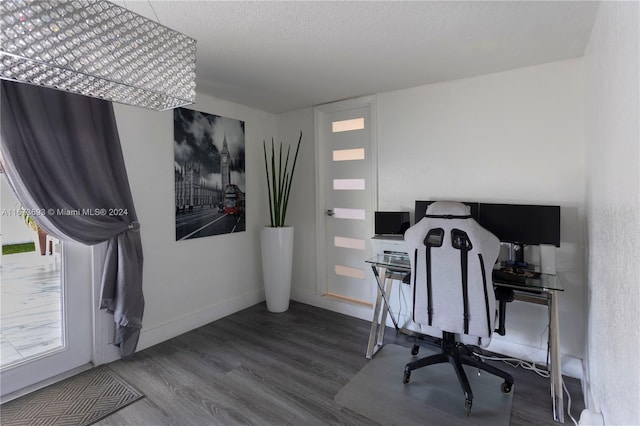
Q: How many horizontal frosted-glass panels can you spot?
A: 6